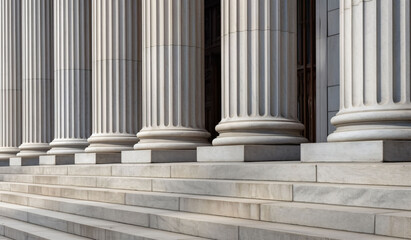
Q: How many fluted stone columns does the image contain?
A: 7